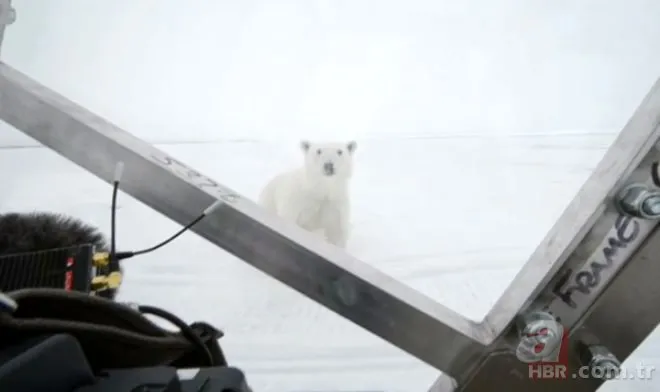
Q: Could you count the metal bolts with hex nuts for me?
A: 3